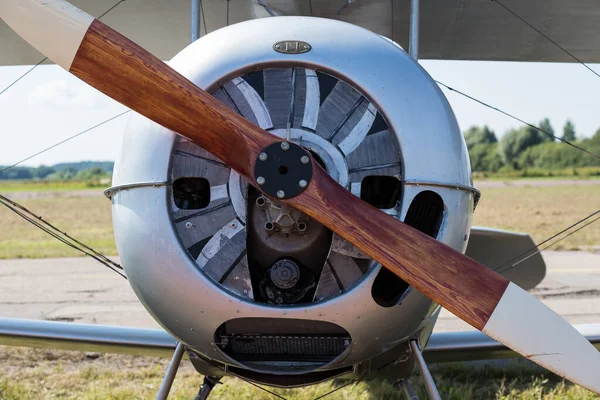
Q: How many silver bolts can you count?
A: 6